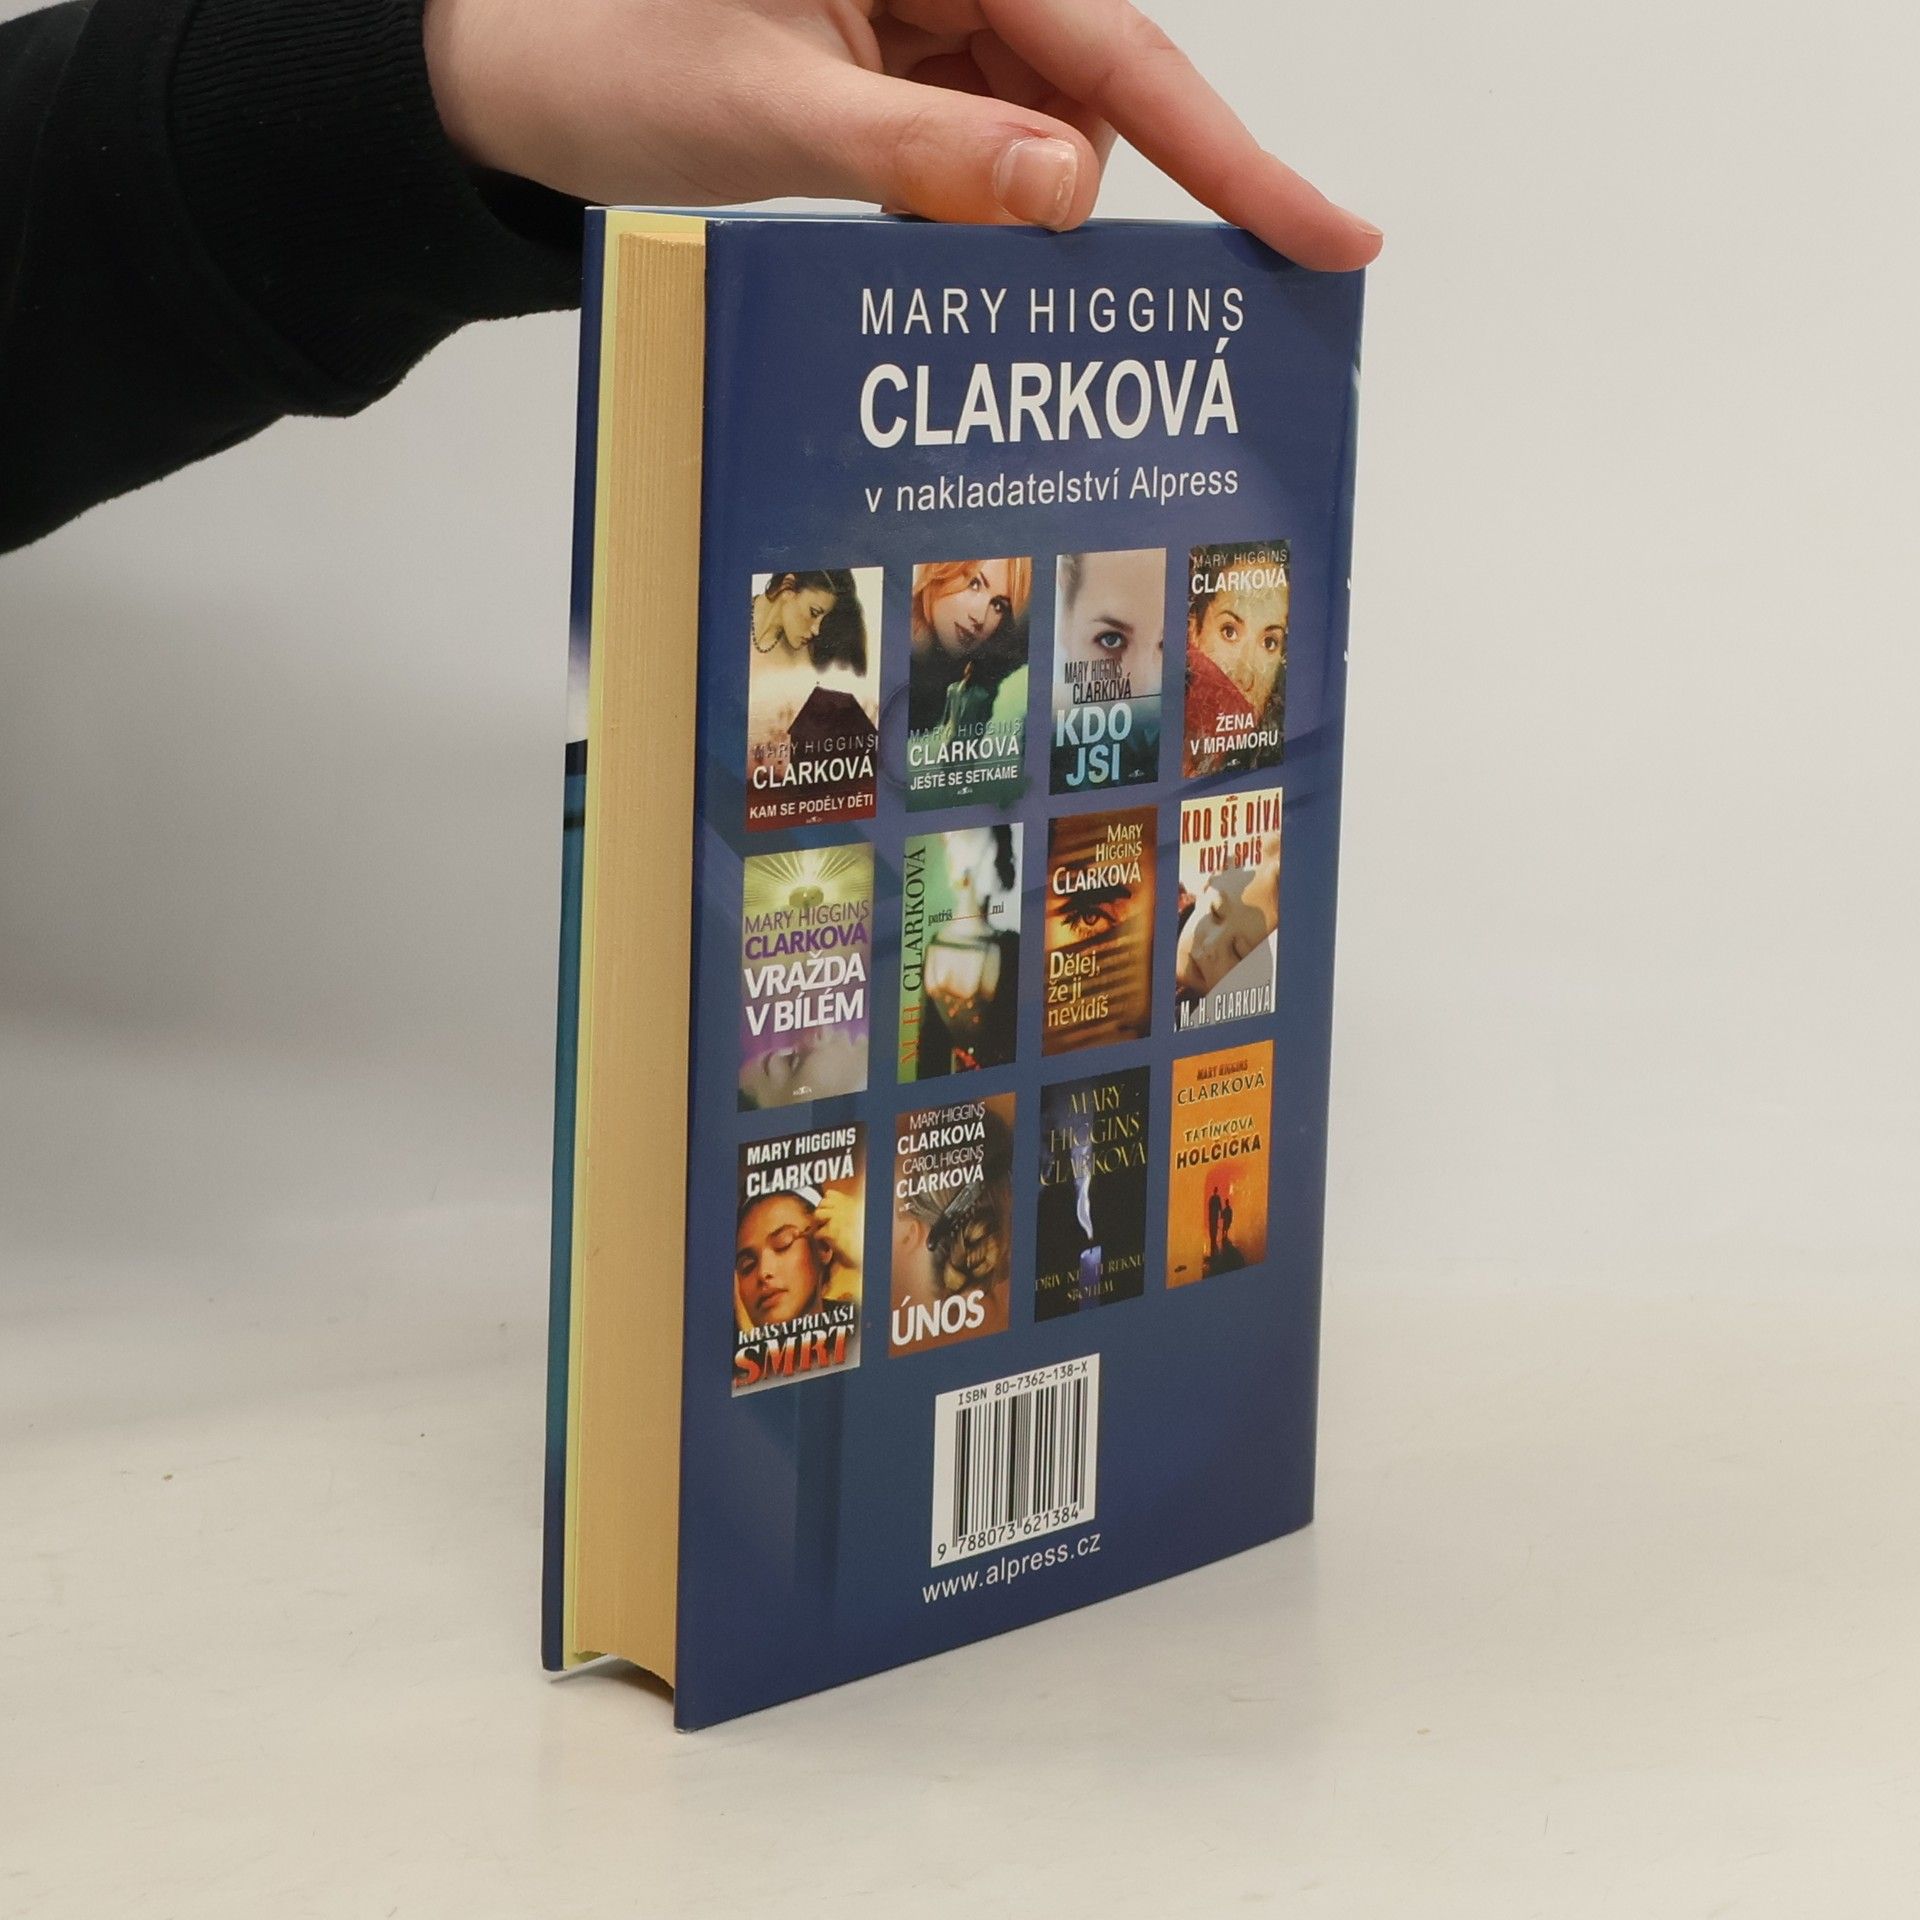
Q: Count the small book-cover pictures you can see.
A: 12